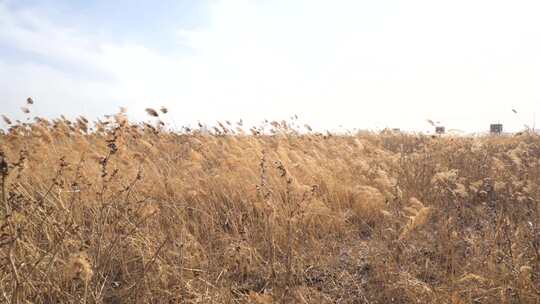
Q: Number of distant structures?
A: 2